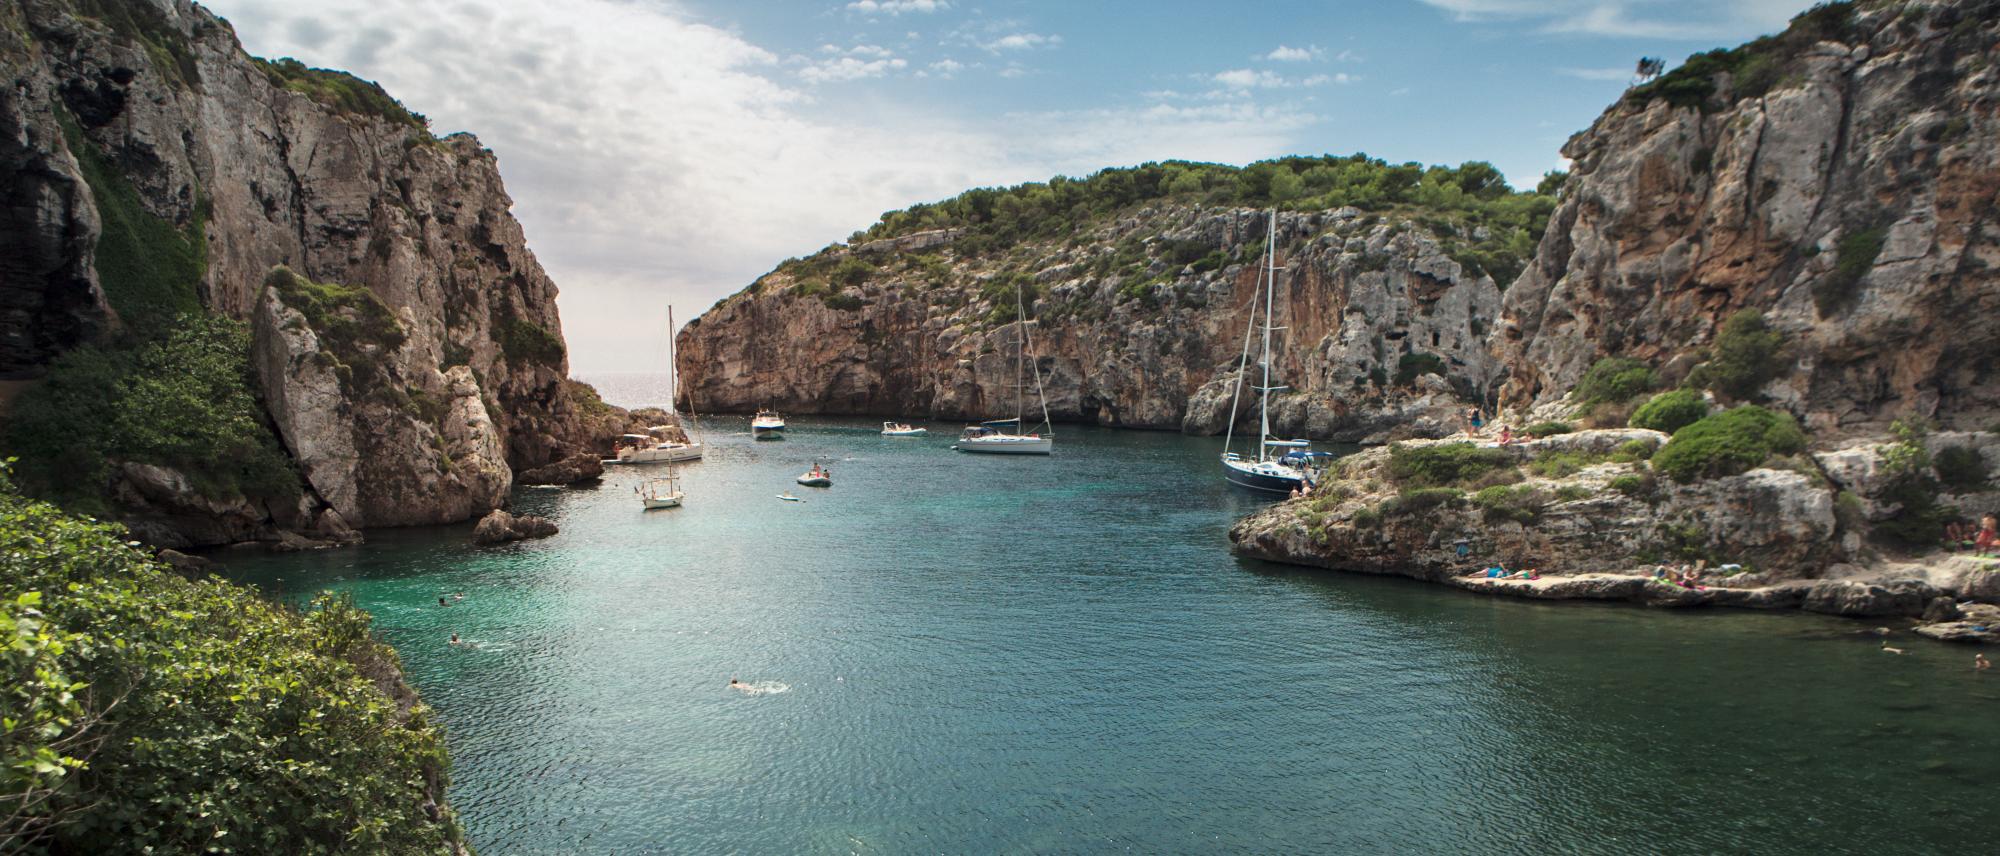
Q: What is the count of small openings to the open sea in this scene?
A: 1